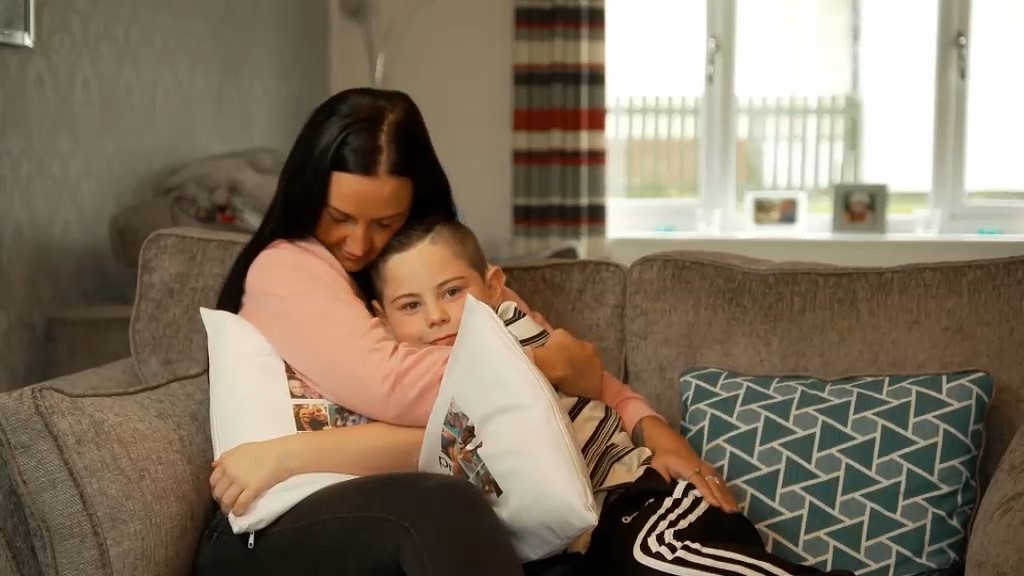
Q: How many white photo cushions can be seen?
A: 2